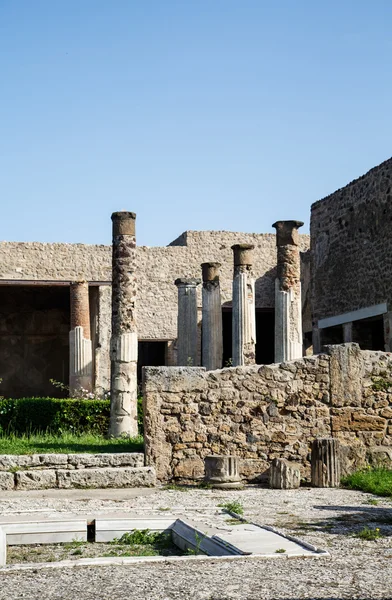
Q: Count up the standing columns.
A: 6